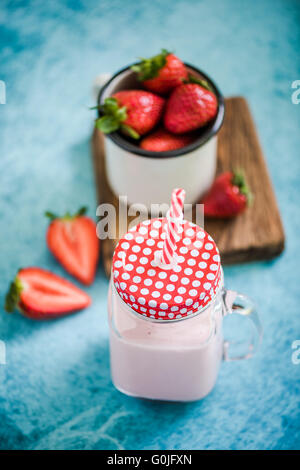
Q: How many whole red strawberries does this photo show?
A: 5